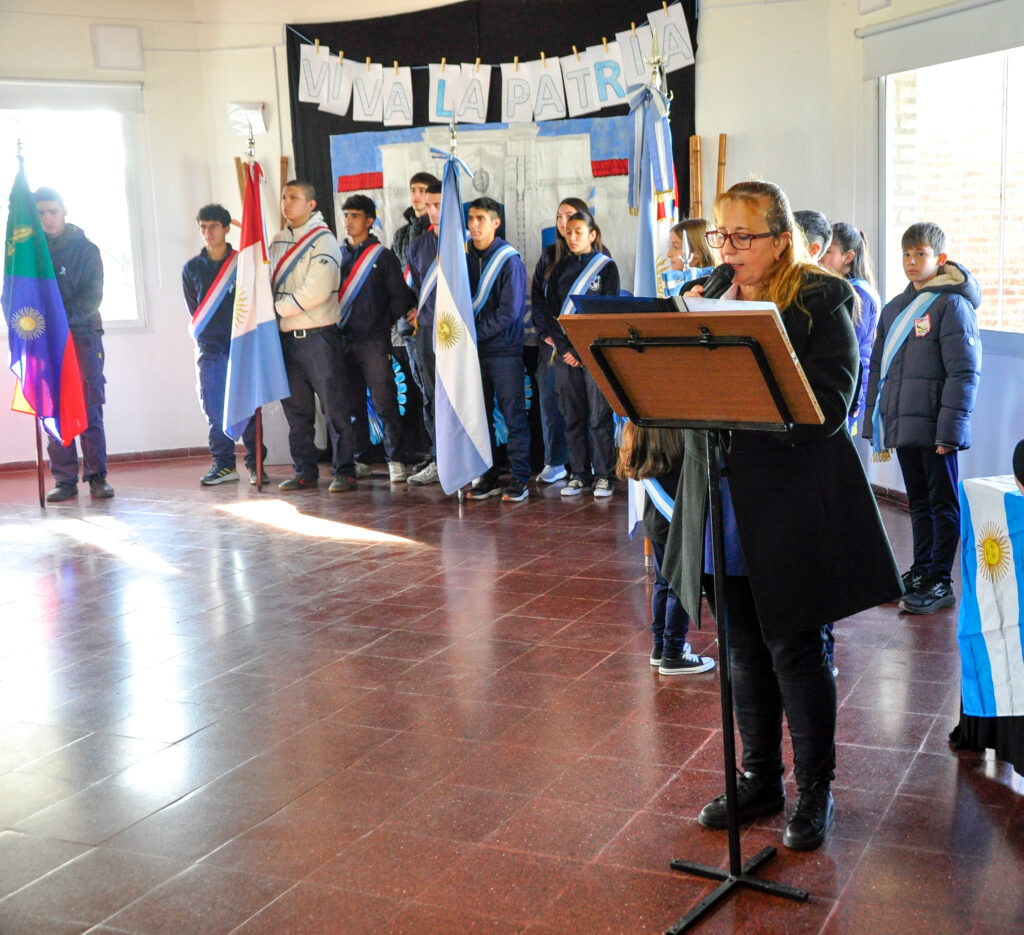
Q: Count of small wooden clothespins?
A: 12